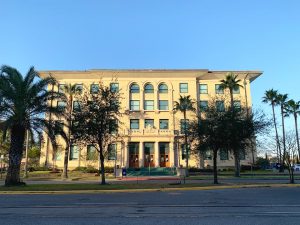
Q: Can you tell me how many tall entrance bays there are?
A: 3